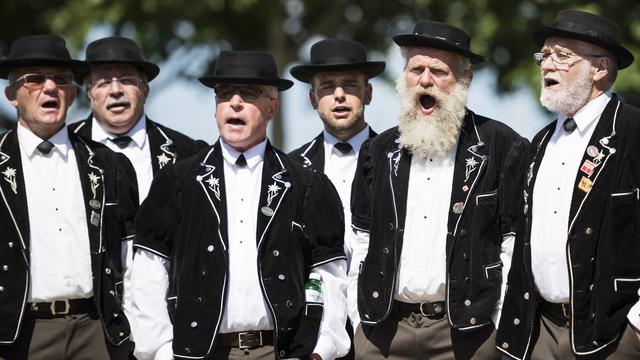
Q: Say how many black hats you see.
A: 6